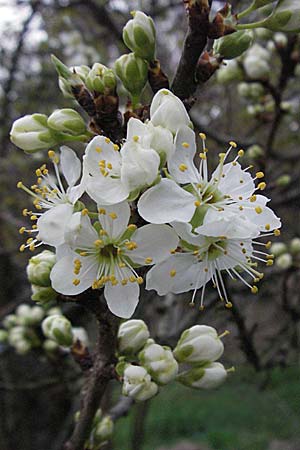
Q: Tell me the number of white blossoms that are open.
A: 5